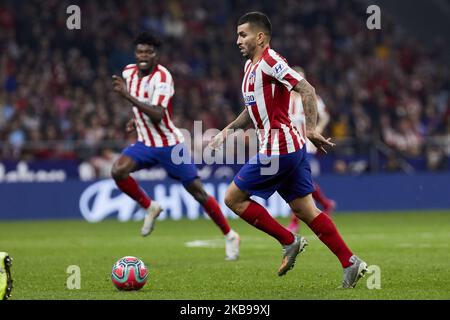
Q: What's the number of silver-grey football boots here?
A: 2